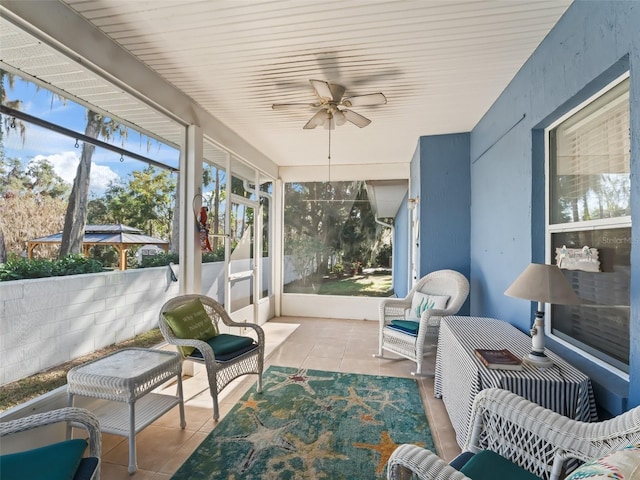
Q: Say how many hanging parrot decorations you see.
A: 1